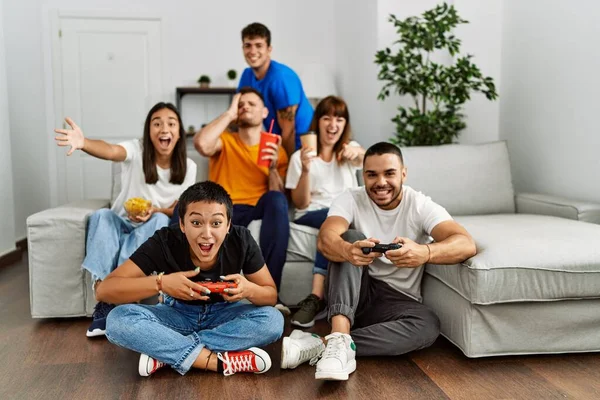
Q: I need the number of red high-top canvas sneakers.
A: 2